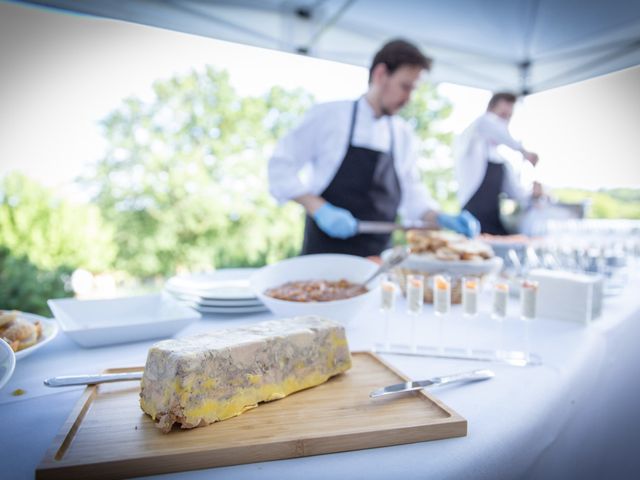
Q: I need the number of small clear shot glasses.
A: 6